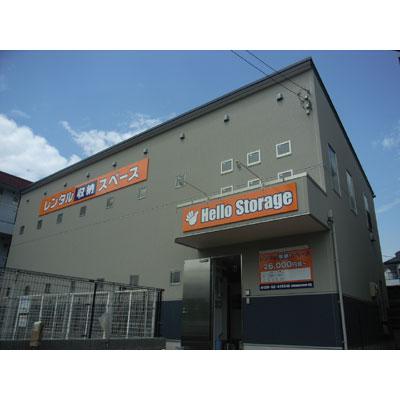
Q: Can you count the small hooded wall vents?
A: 9